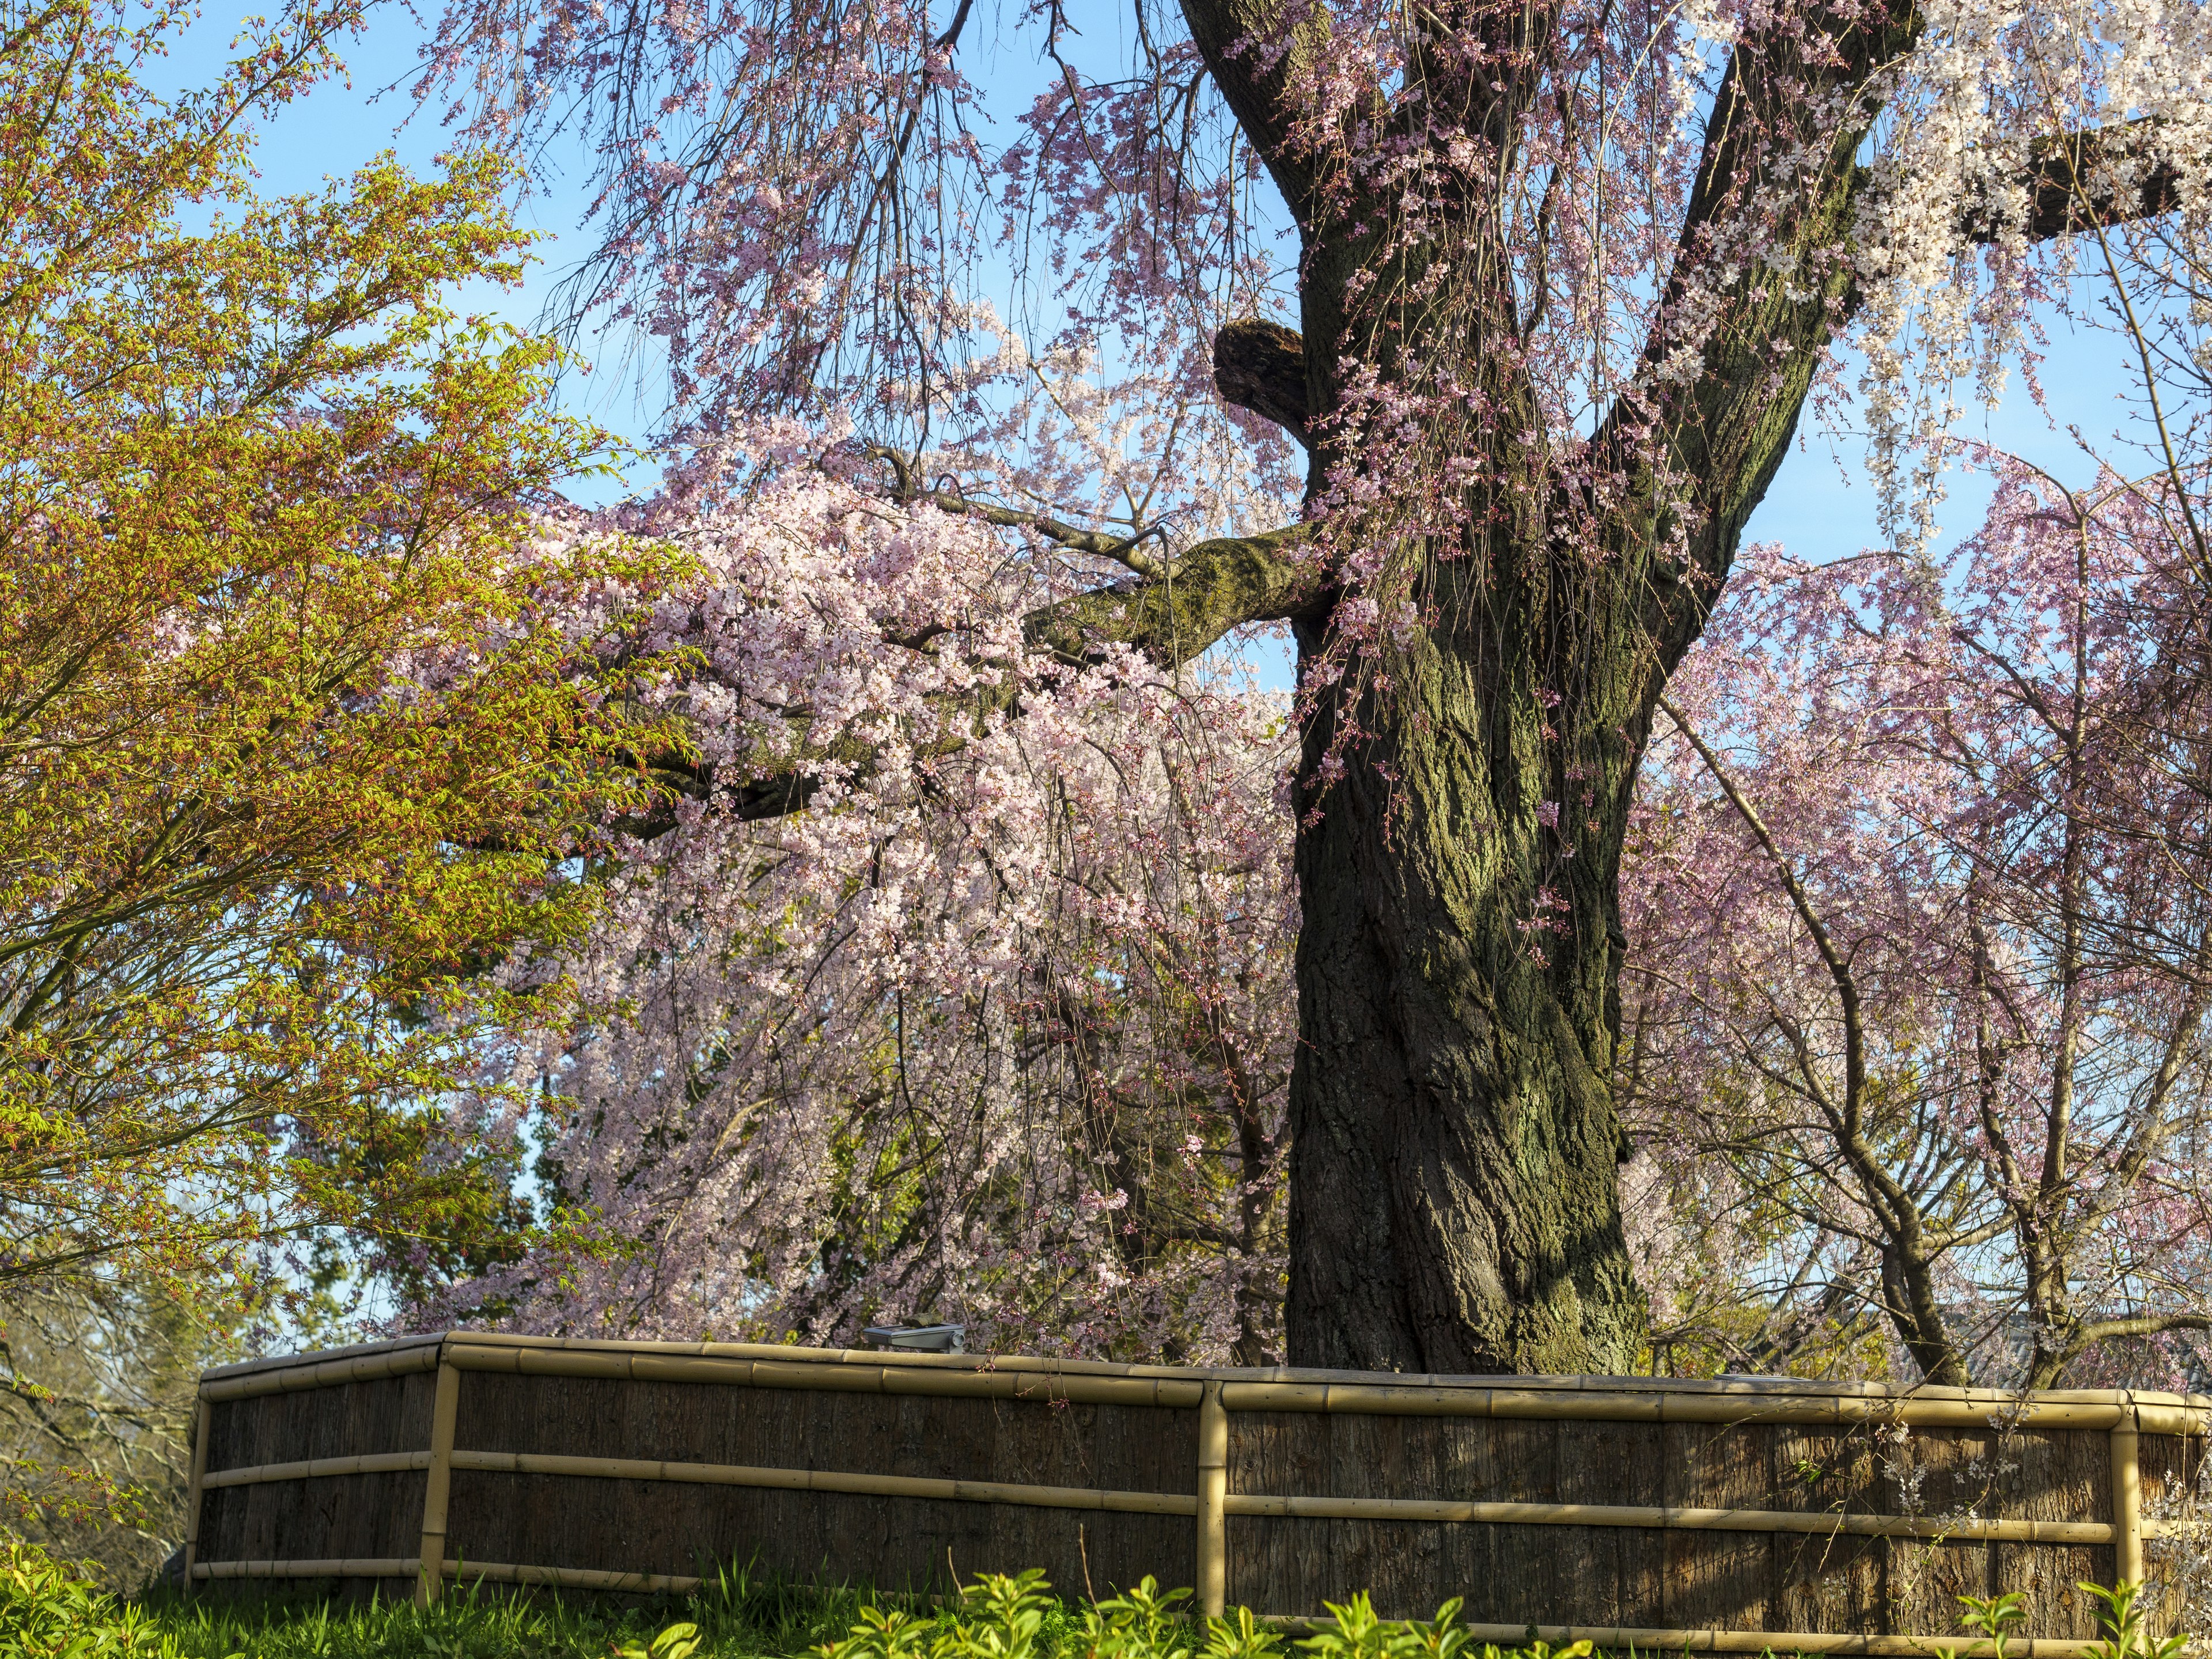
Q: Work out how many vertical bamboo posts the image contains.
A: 4